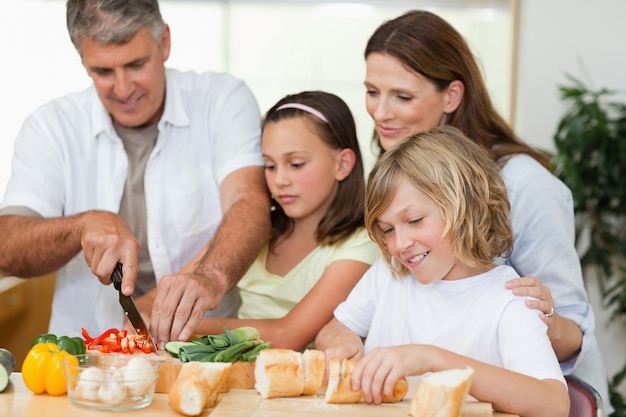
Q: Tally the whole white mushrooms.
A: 3